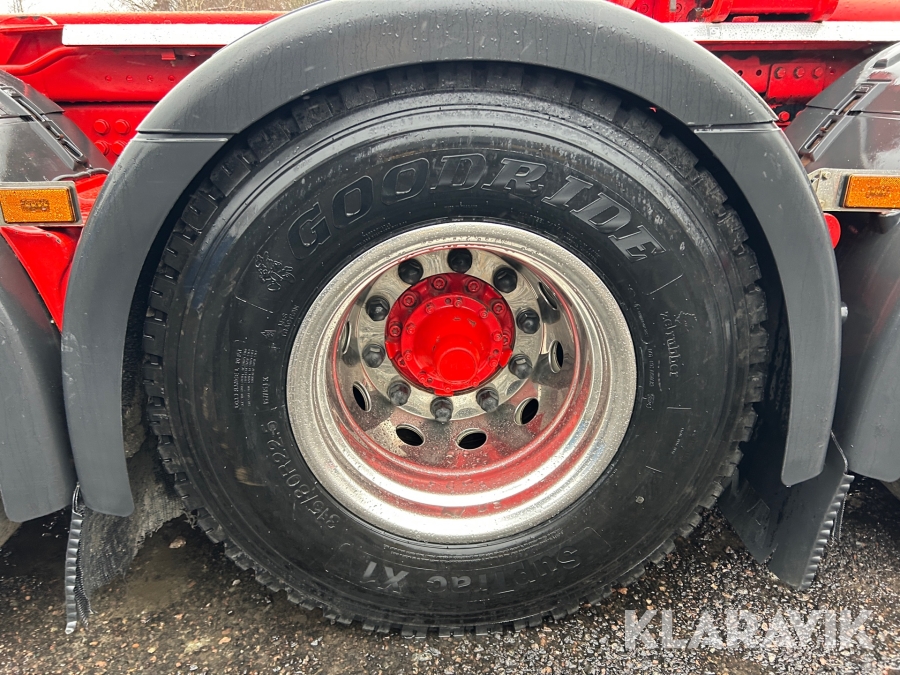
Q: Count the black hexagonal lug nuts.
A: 10